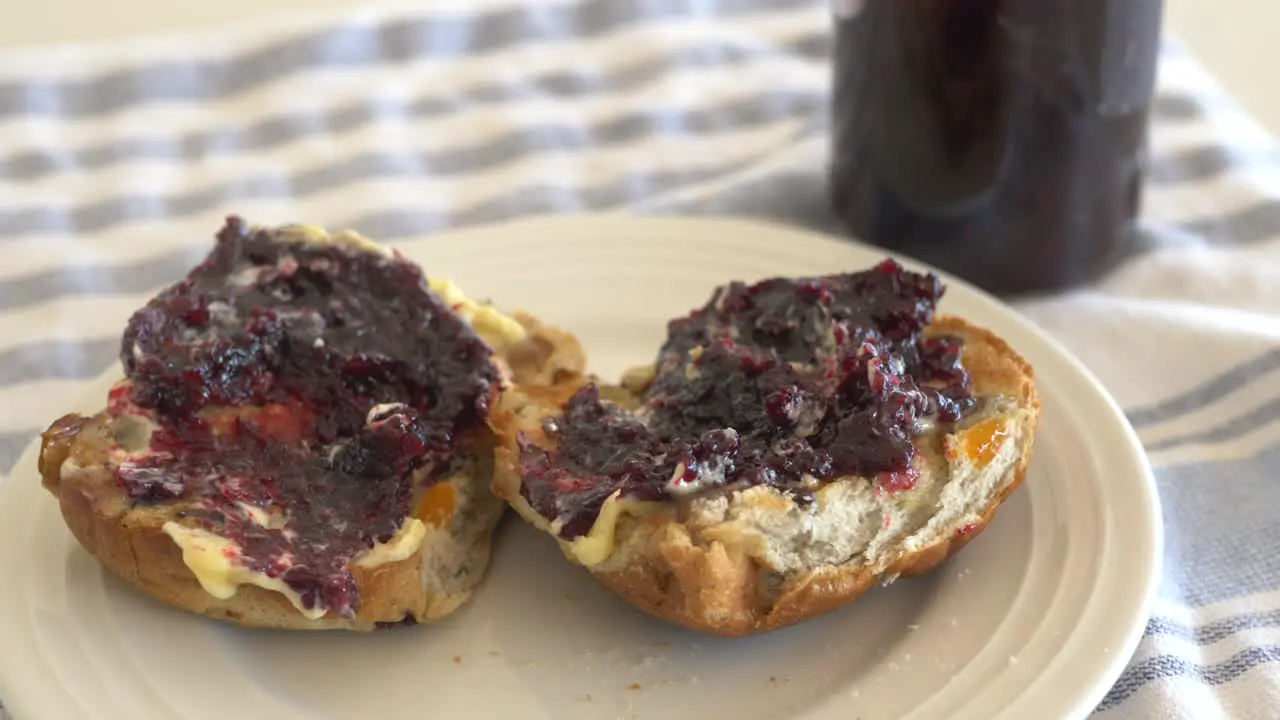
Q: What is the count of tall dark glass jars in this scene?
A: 1